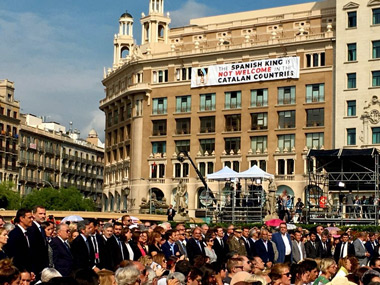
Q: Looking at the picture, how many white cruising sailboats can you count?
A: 0